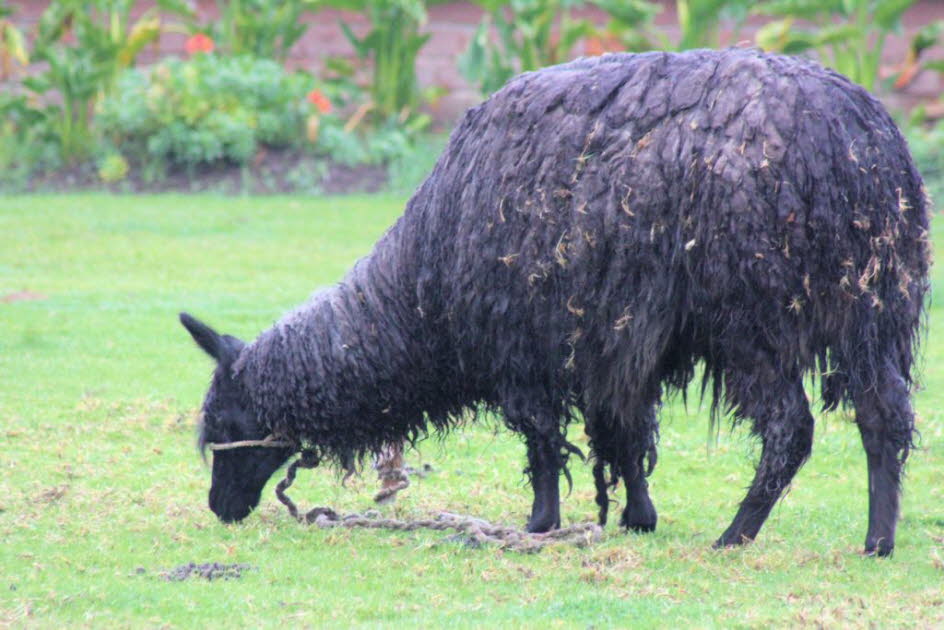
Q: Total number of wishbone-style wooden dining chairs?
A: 0